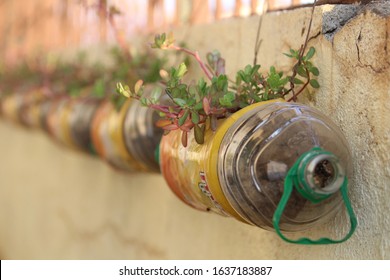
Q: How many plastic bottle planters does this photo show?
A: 5